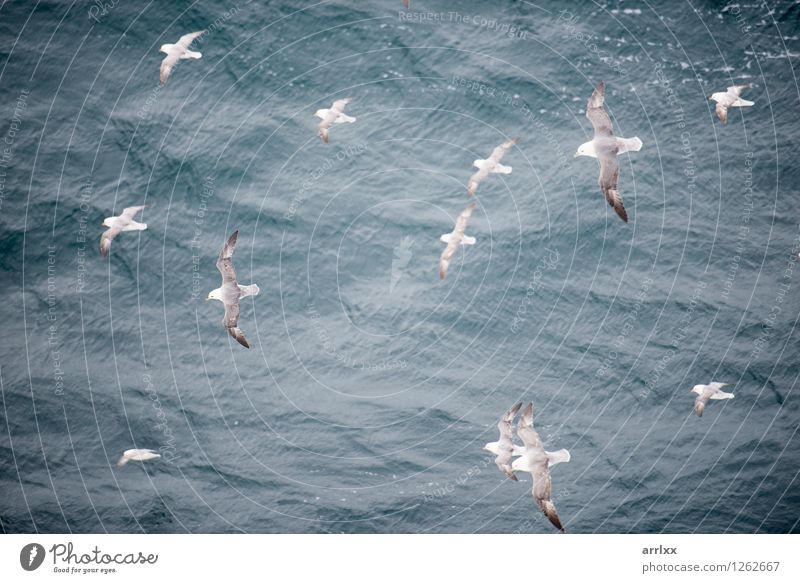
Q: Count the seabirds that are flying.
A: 12